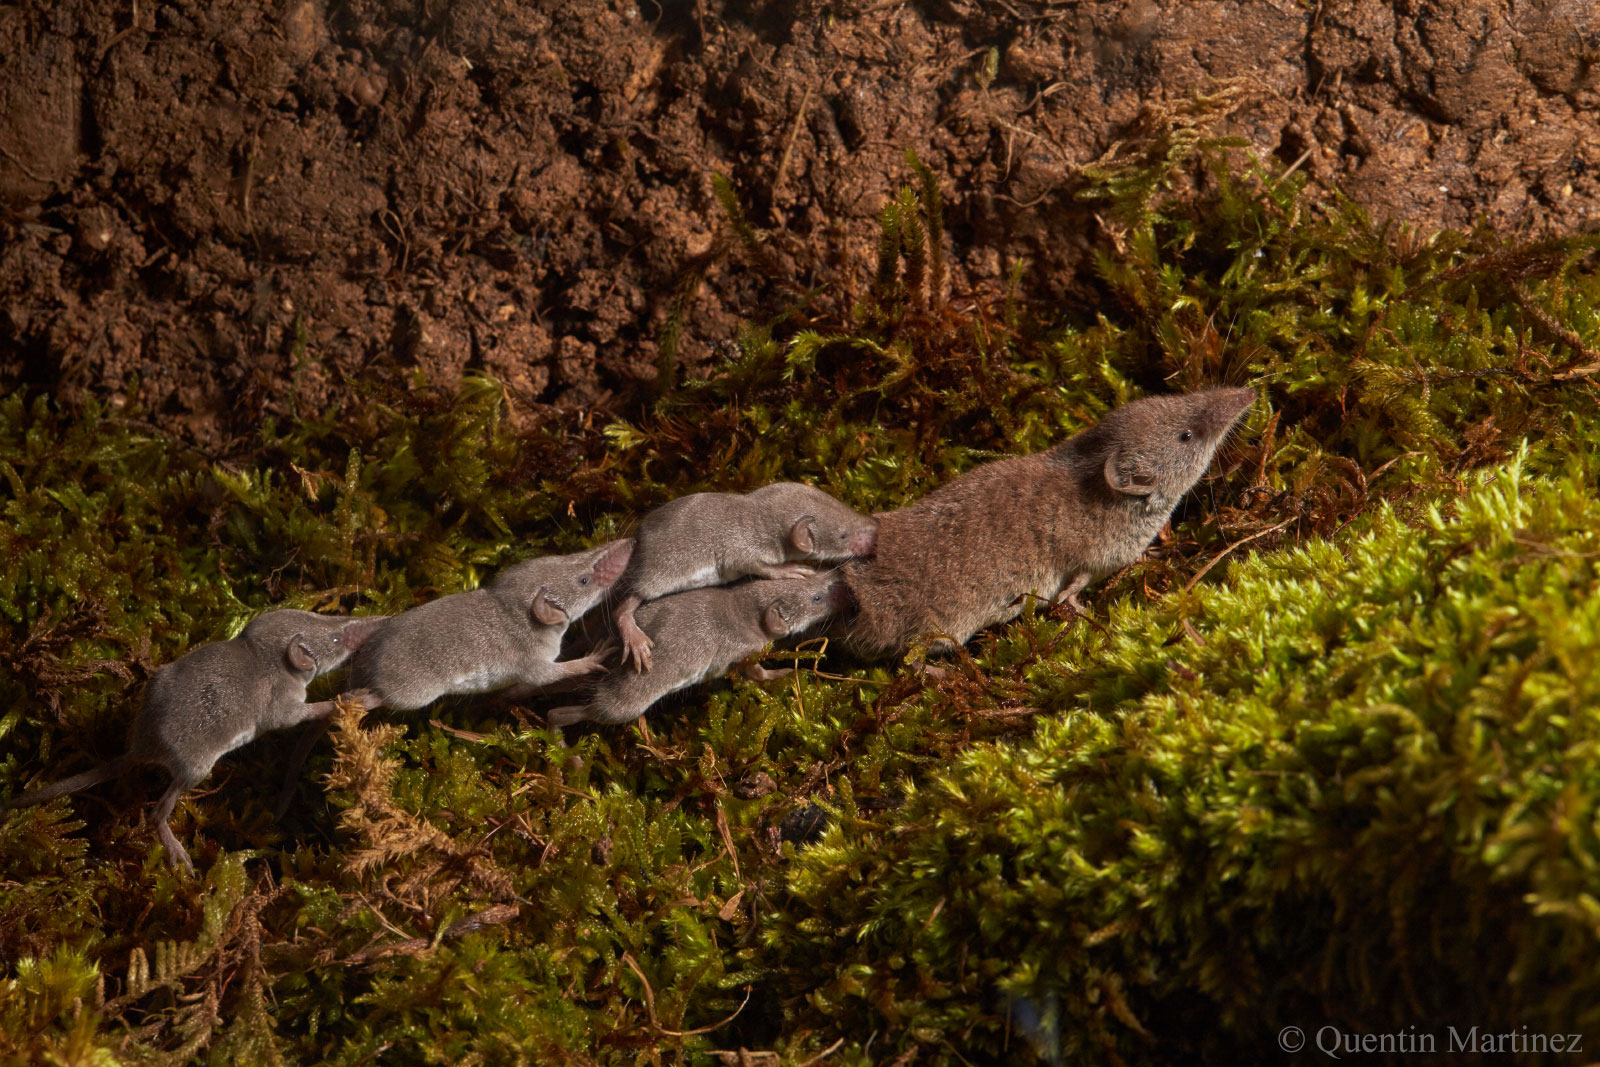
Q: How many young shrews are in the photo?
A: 4